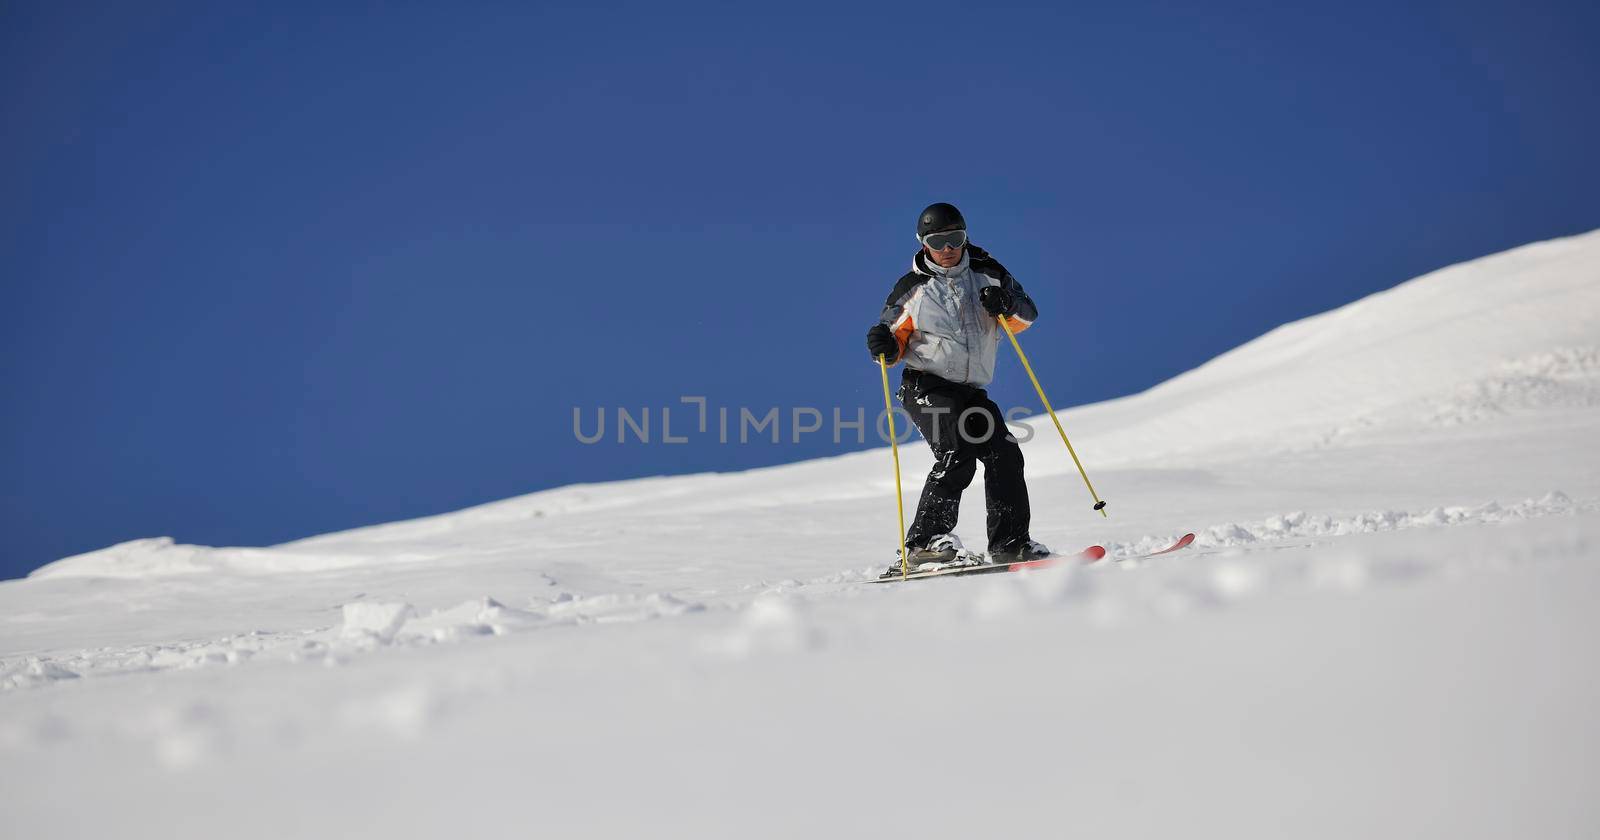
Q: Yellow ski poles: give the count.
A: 2